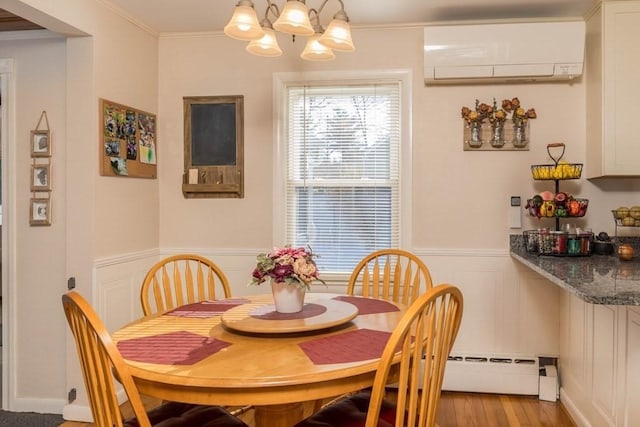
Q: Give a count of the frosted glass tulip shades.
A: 5